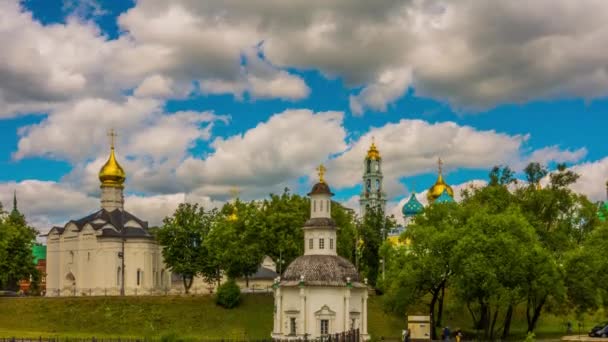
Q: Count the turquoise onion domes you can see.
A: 2